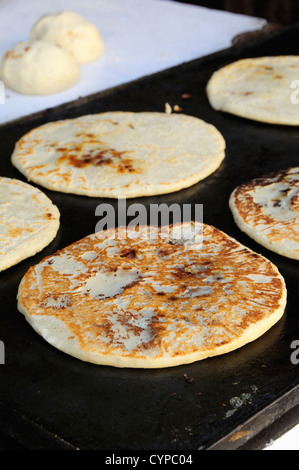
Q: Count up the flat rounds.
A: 5